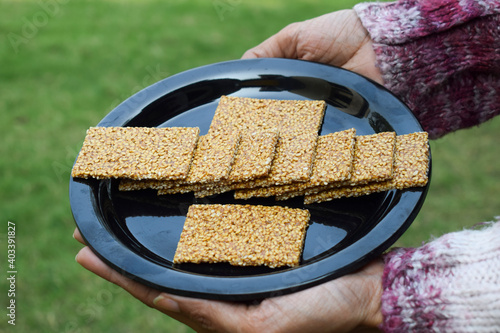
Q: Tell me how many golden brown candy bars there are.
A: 9